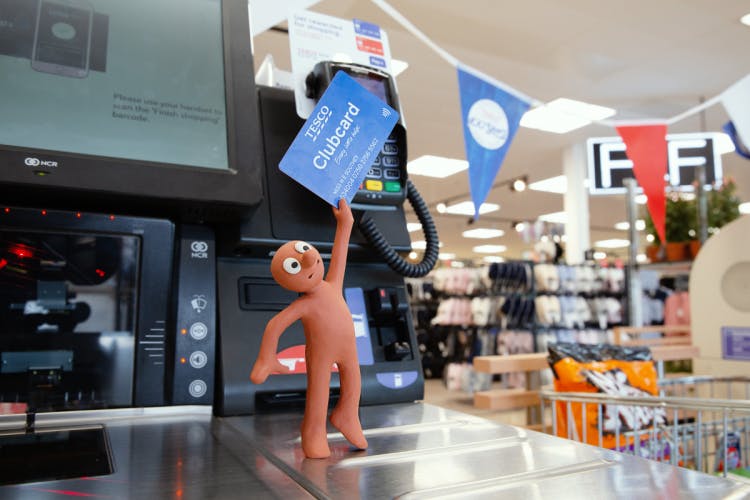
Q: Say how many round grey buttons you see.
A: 3